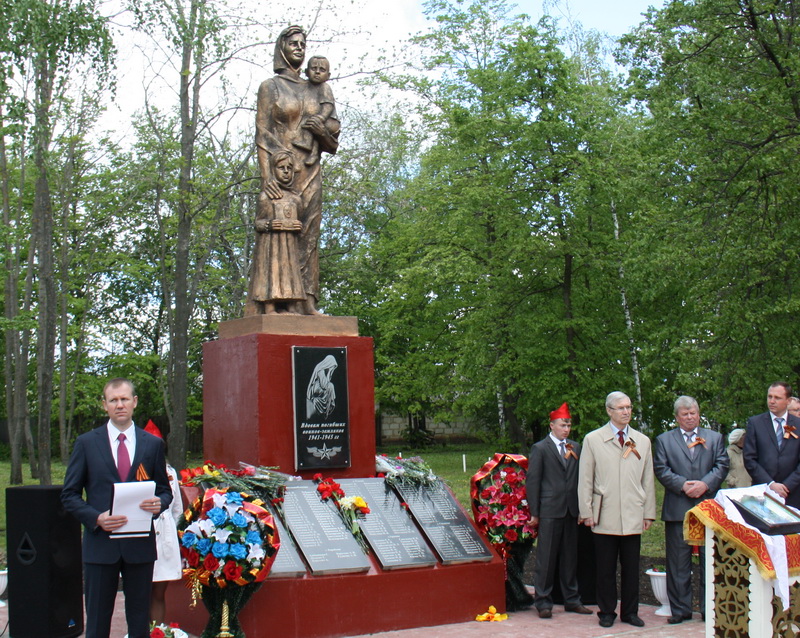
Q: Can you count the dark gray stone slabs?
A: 4